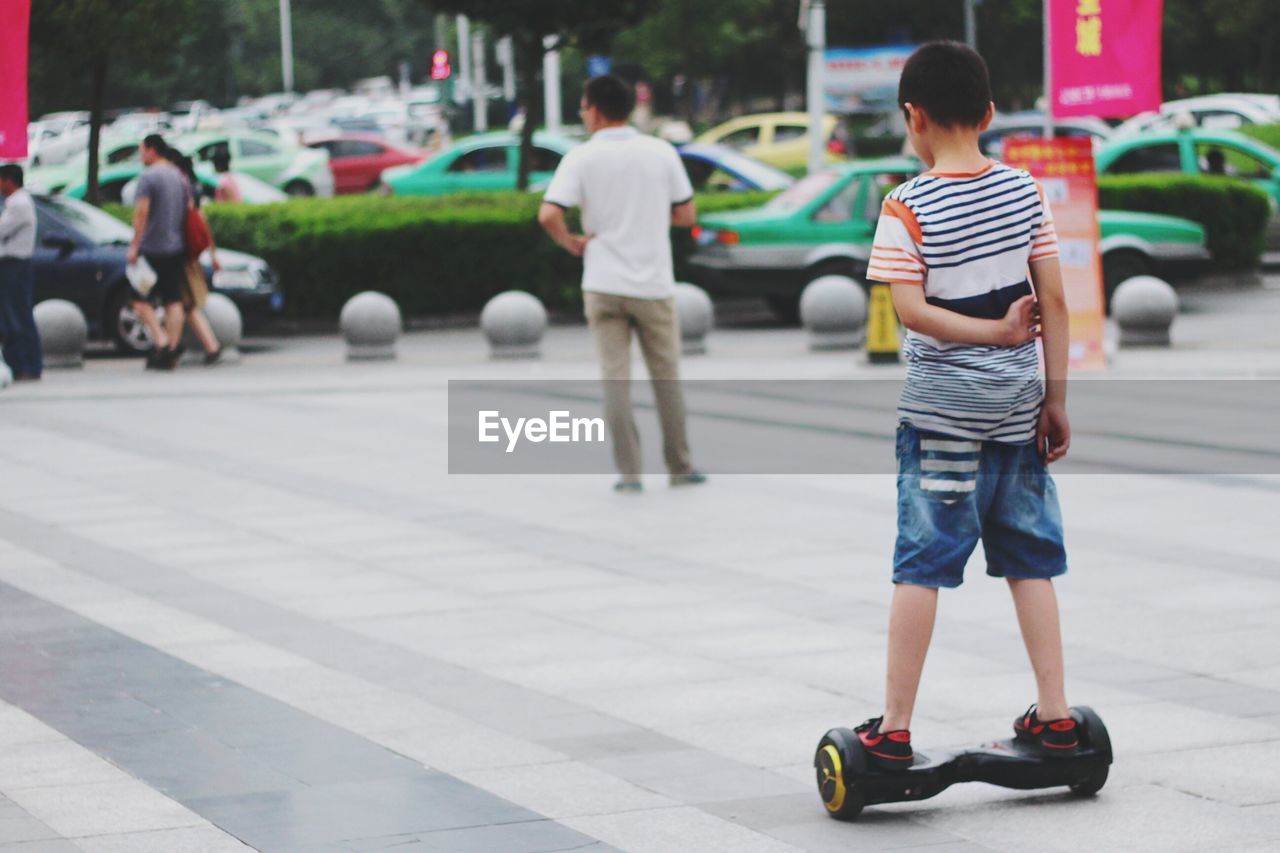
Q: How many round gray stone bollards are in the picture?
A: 7